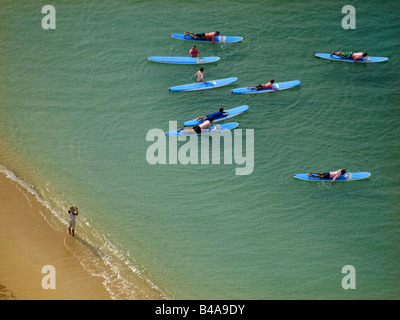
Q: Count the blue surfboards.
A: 8